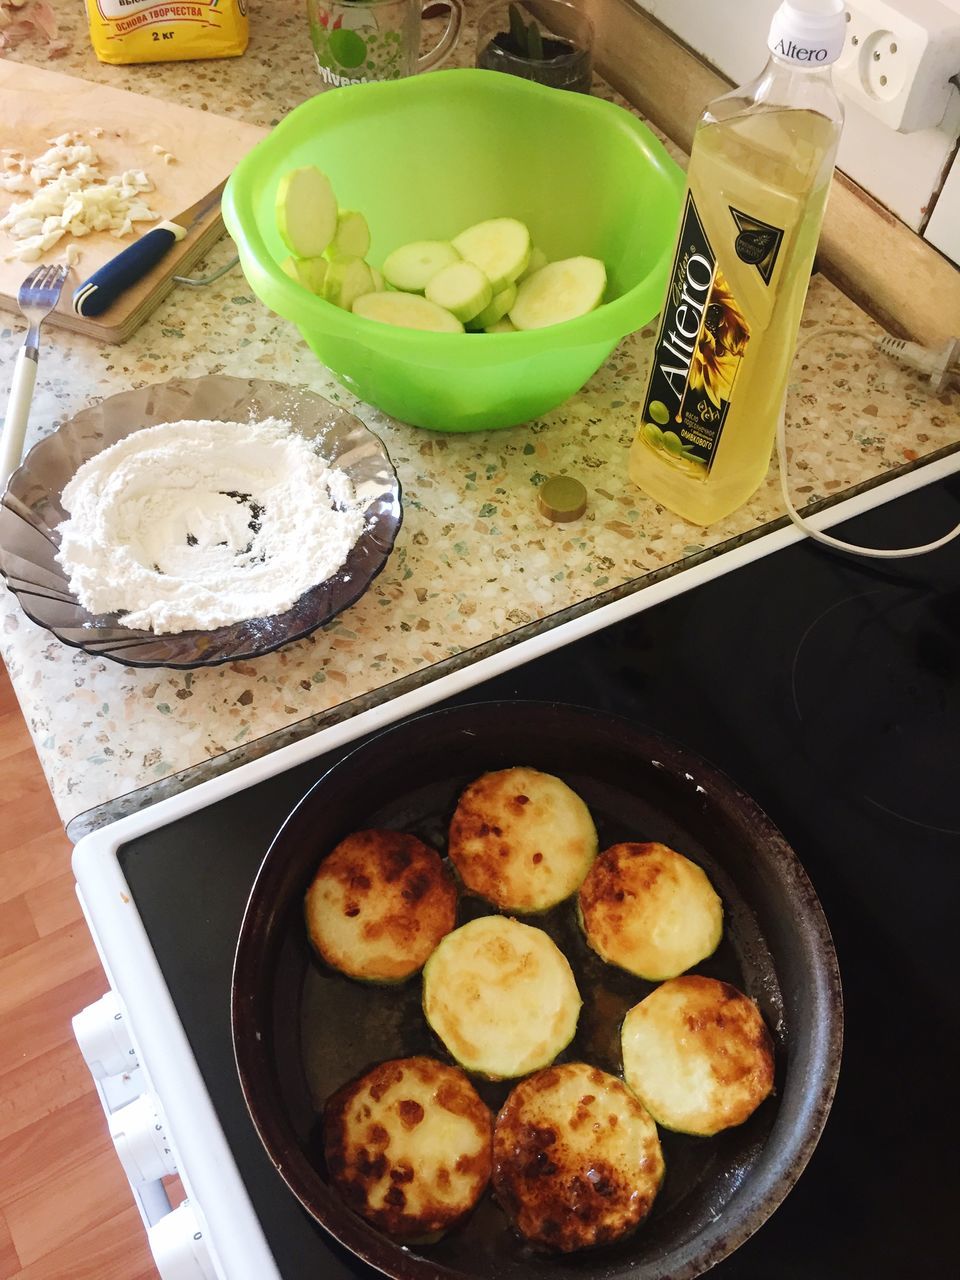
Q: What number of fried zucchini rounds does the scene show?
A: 7